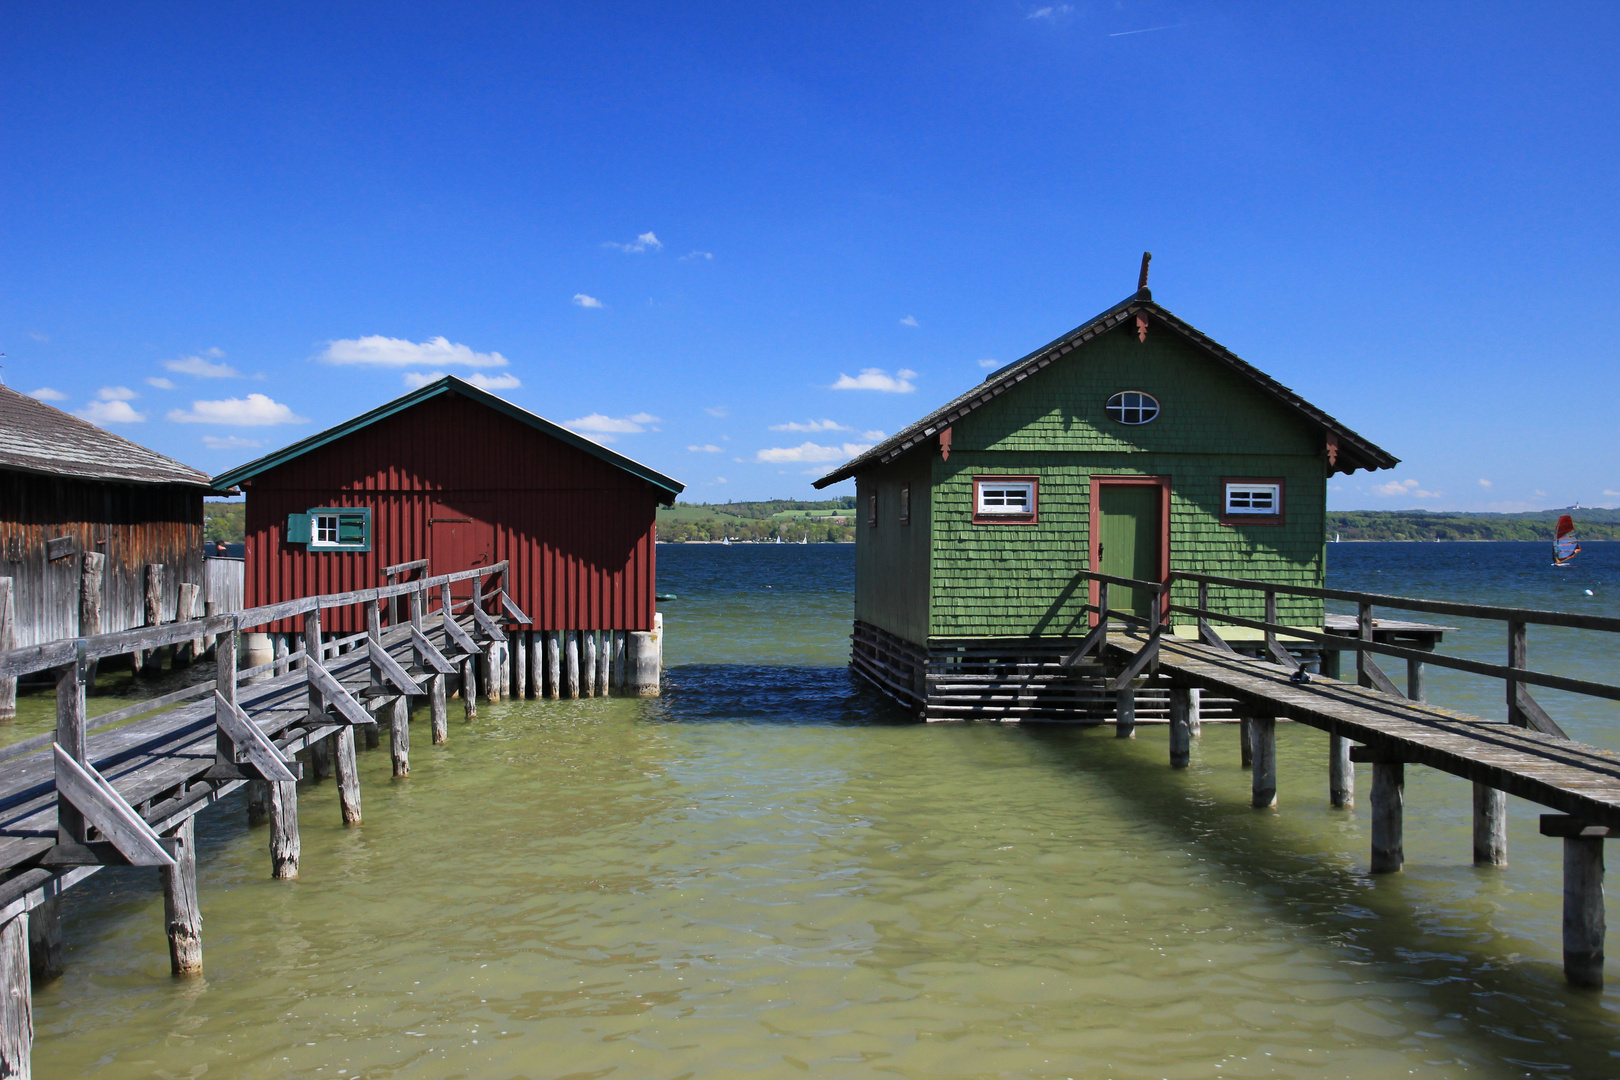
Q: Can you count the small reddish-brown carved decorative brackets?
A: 3